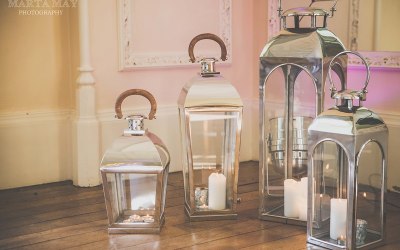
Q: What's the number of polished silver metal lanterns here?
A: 4